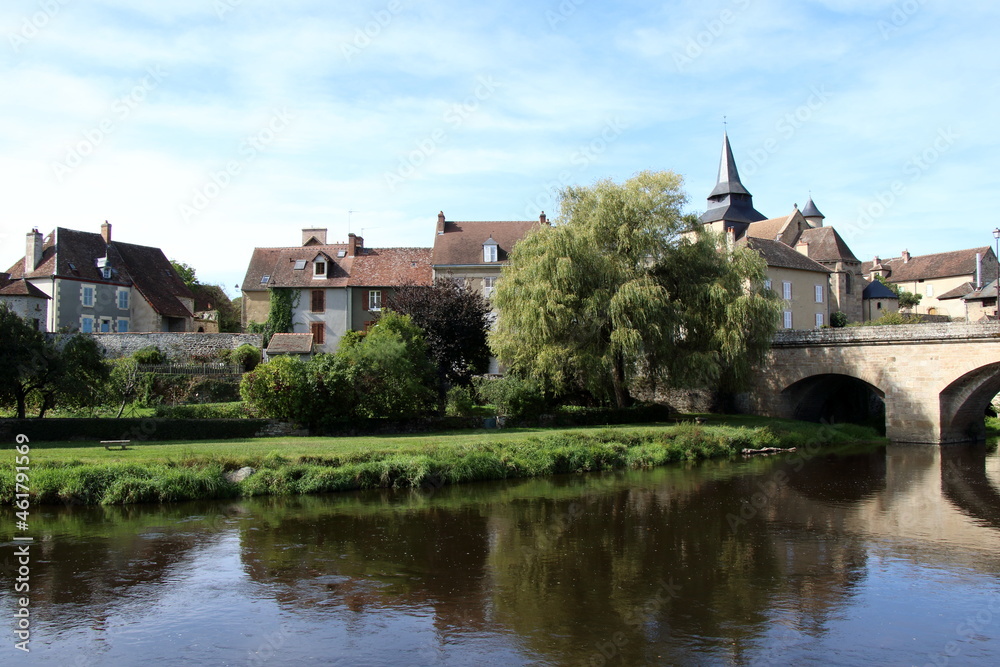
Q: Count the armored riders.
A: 0